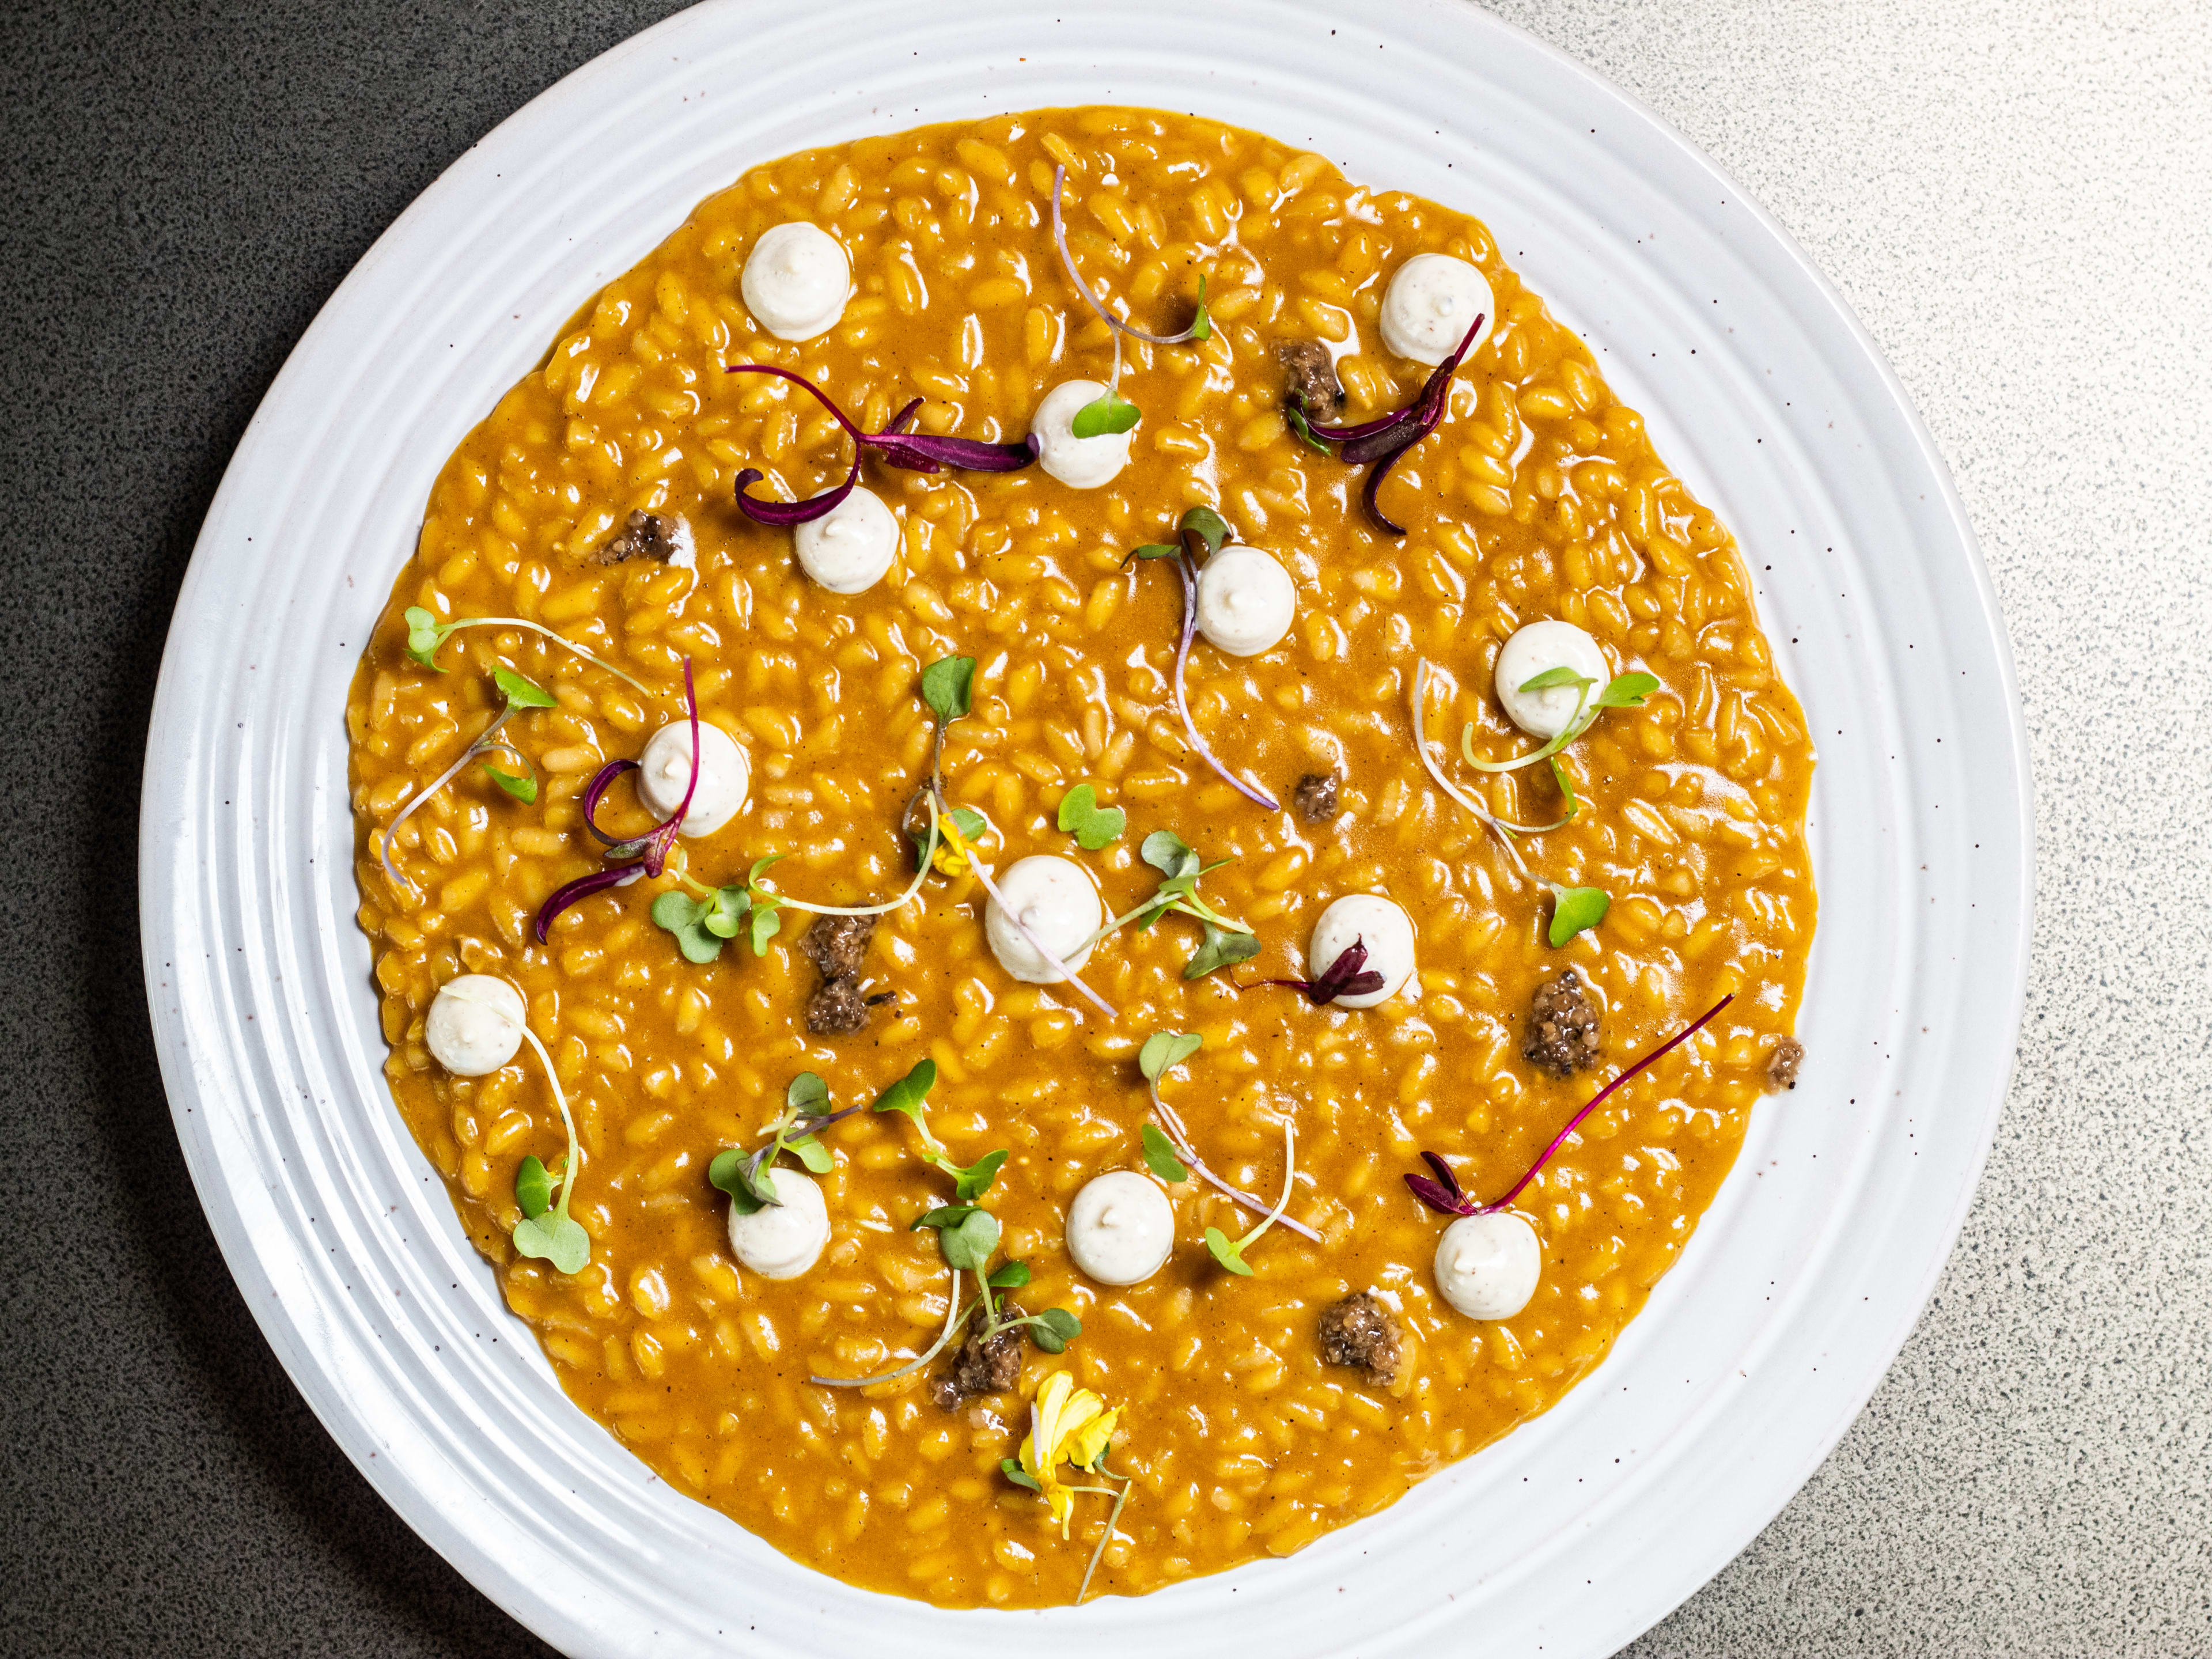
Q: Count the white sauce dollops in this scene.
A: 13